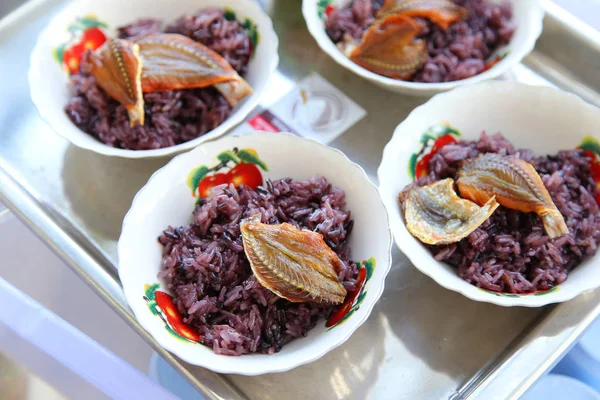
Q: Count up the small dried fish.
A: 7